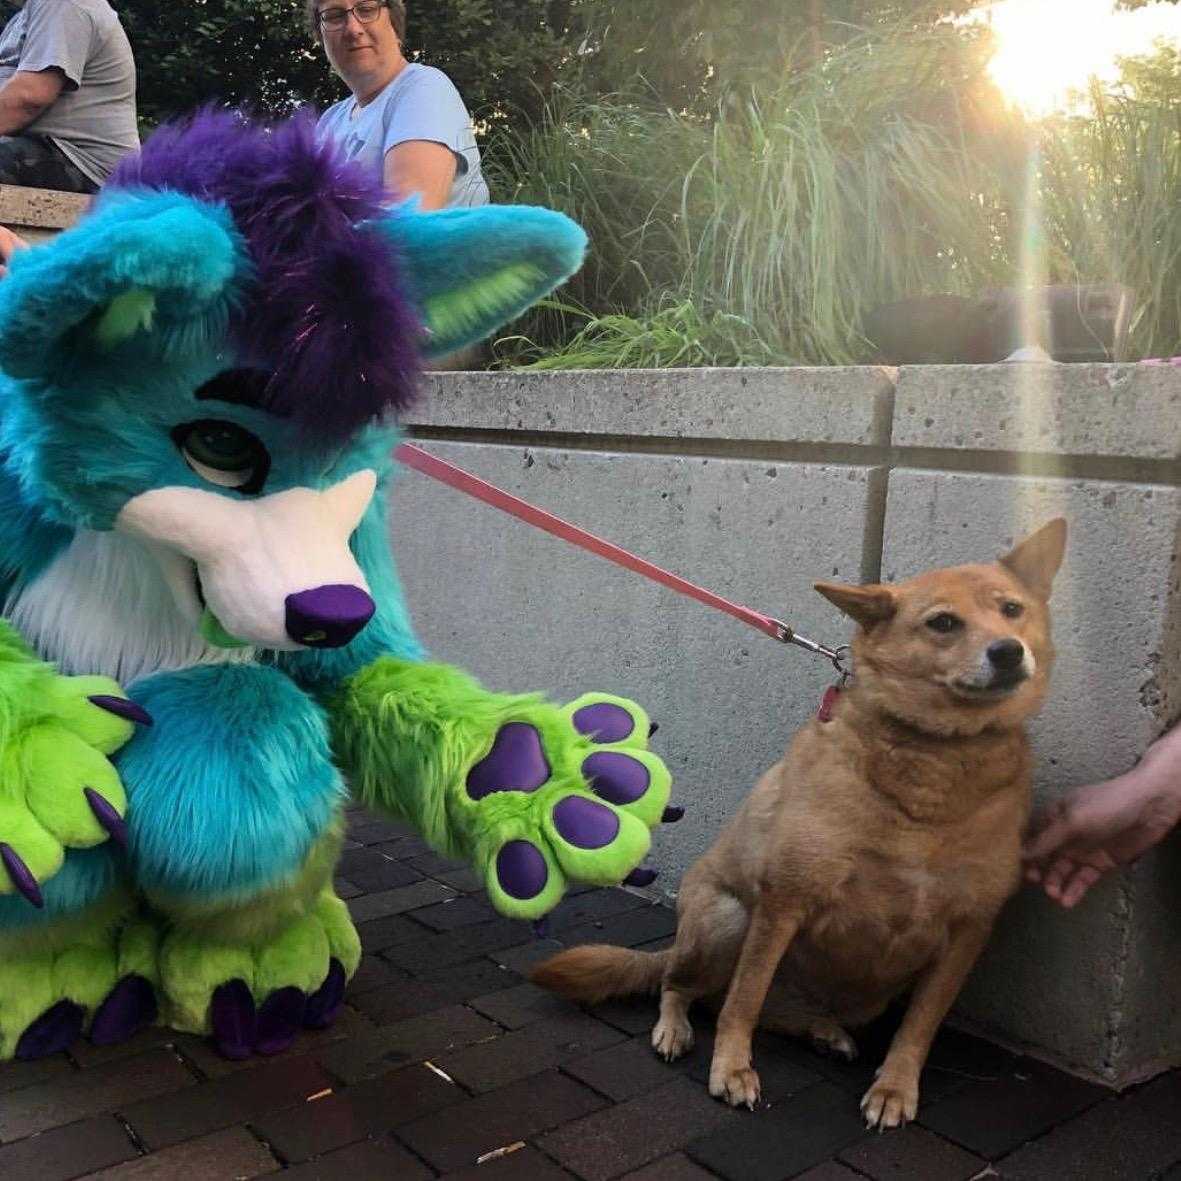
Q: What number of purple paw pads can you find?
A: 5